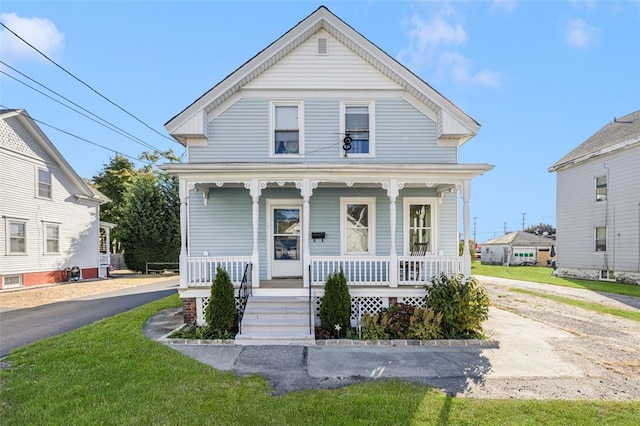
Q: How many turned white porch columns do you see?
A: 5